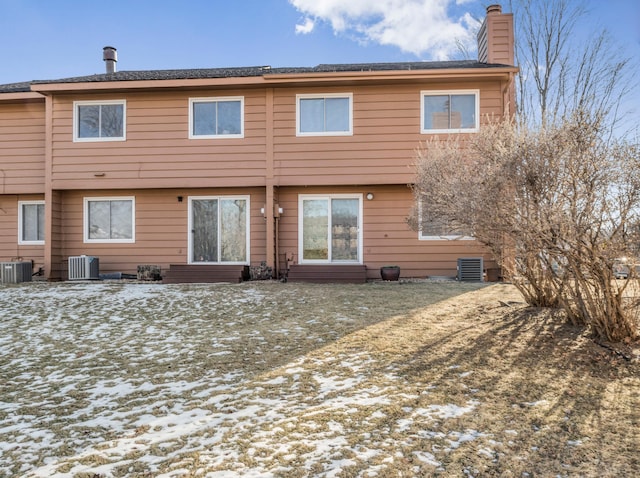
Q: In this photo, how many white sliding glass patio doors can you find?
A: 2